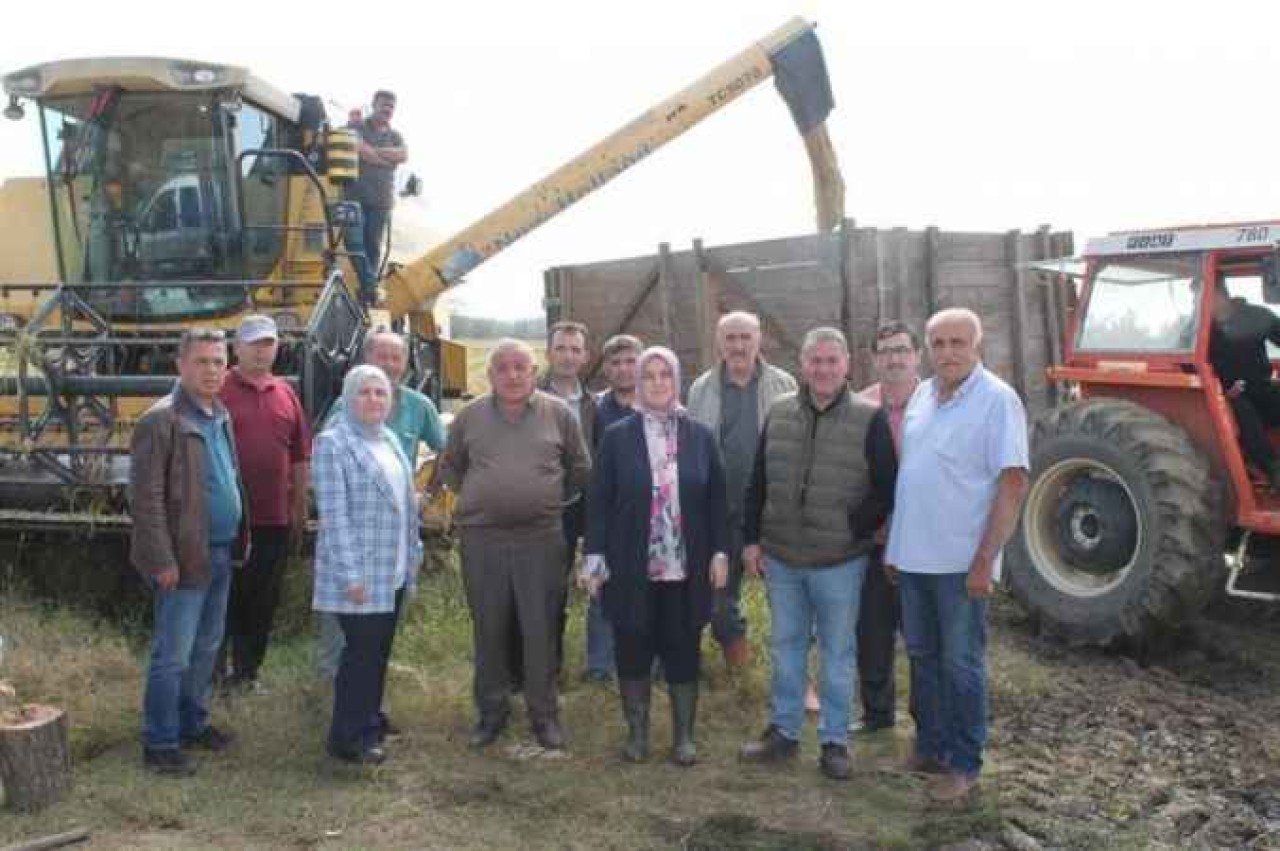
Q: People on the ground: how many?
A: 12